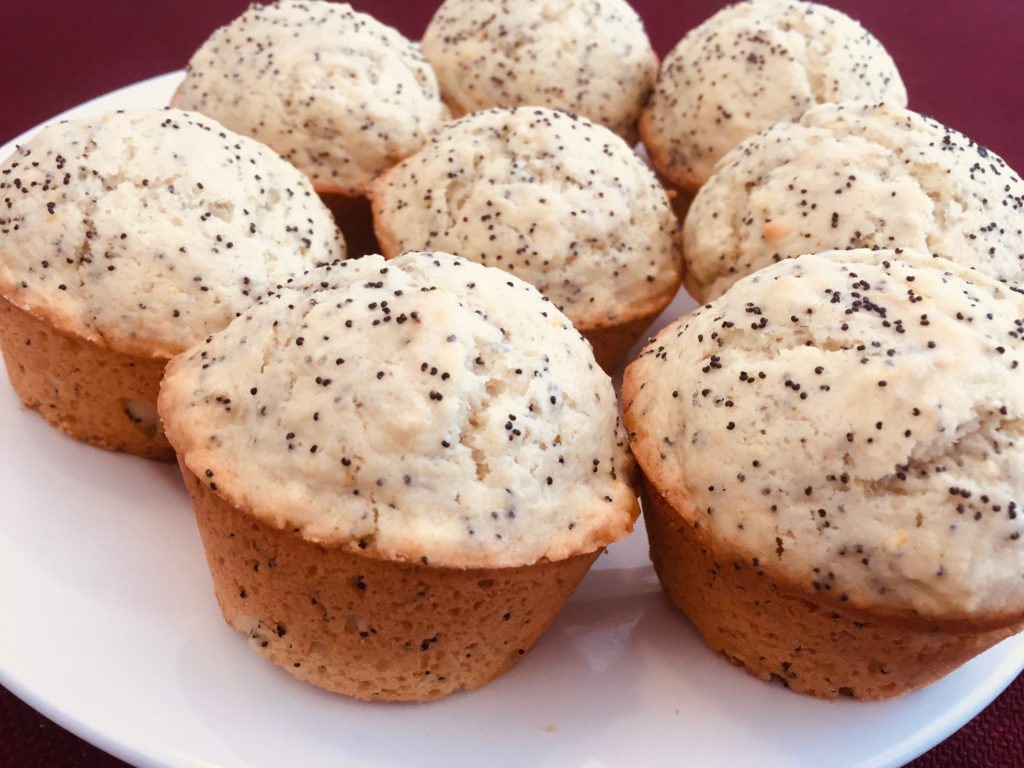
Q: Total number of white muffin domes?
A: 8